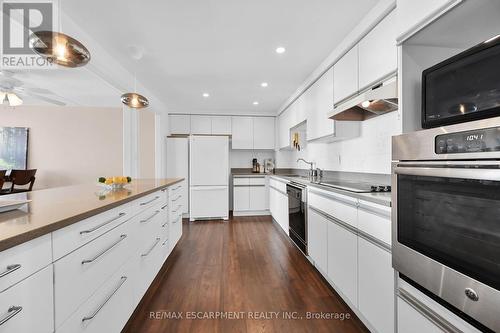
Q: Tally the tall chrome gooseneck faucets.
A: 1